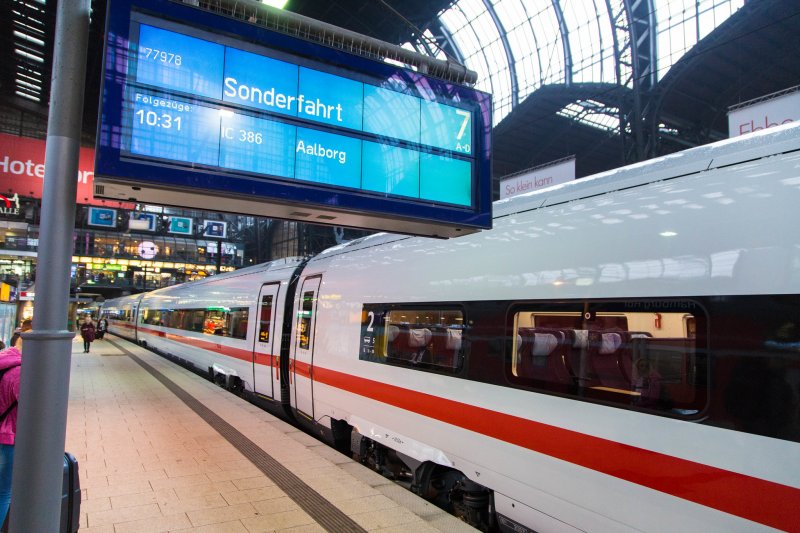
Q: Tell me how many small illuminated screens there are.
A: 4